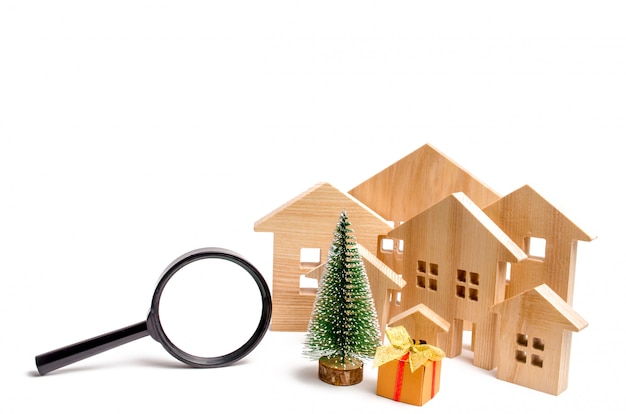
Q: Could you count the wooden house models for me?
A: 7